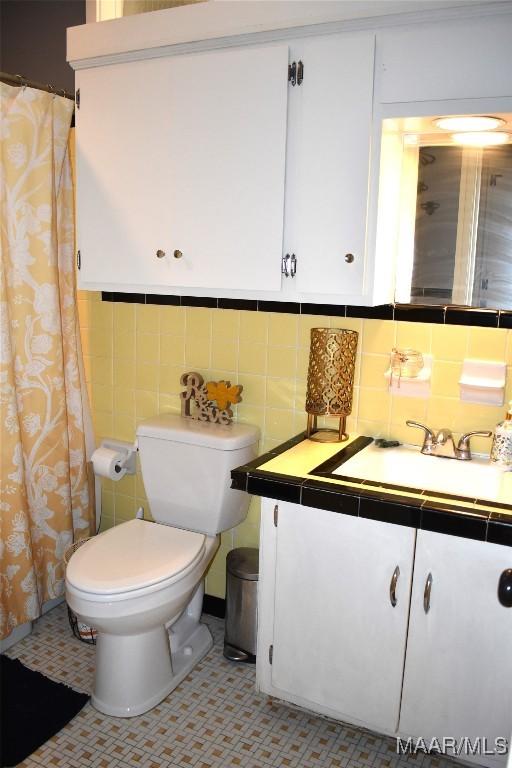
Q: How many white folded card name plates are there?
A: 0